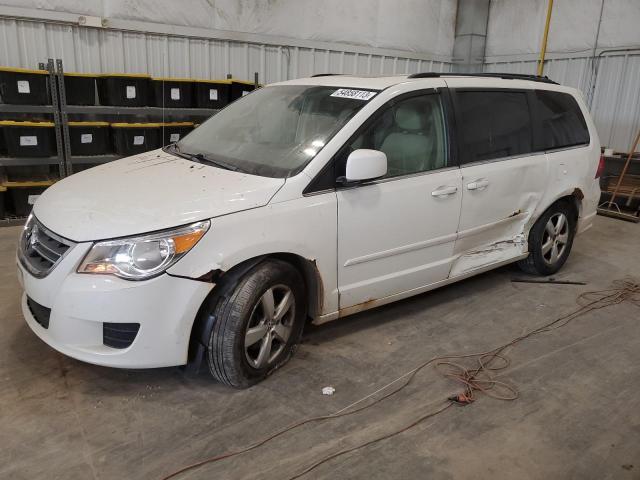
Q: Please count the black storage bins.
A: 12